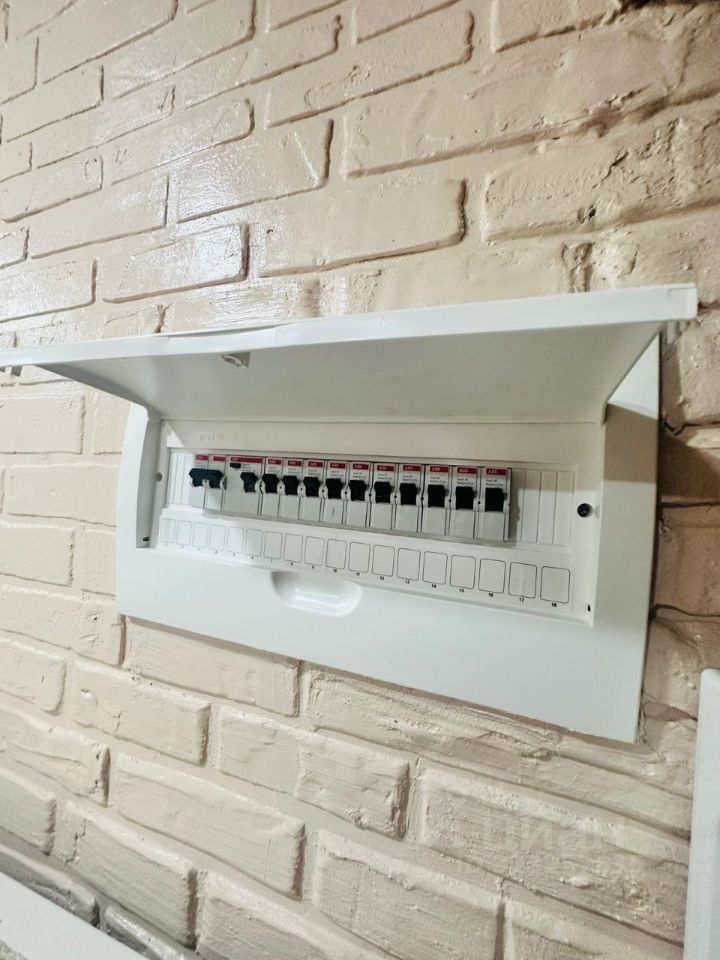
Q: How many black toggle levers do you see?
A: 12